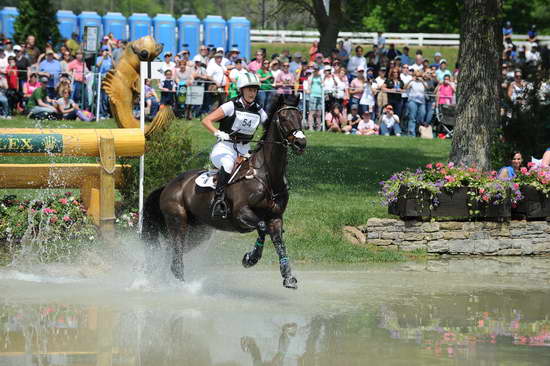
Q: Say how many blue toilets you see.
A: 9